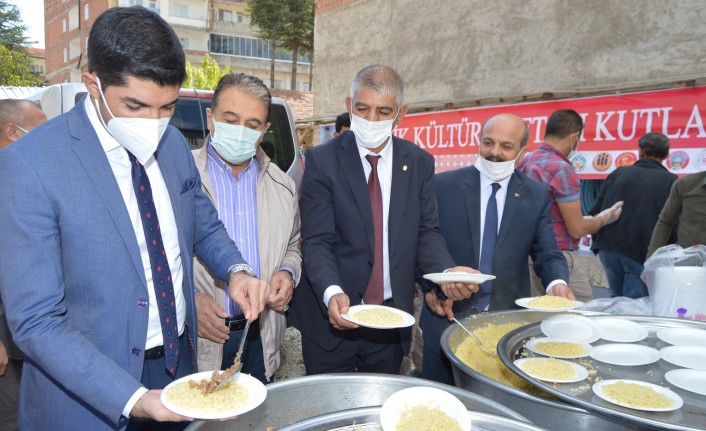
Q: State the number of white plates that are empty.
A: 6